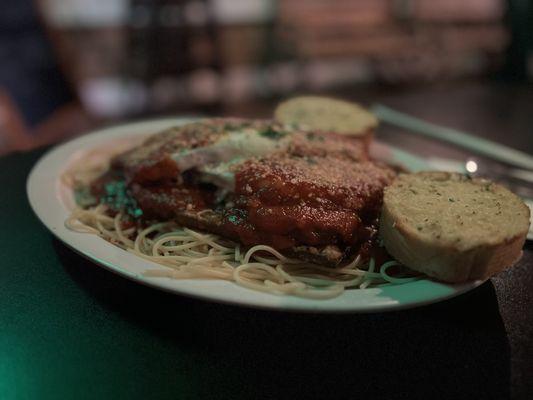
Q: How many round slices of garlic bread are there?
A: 2